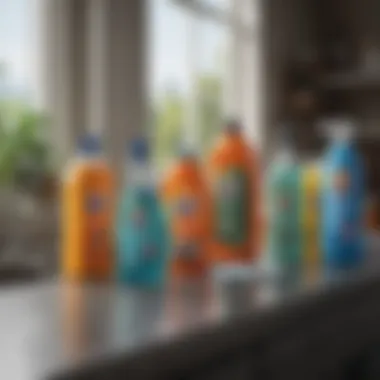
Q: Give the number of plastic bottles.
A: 7